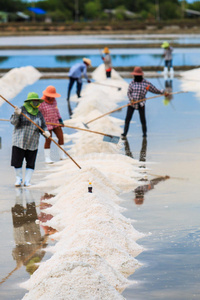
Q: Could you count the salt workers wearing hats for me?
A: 6